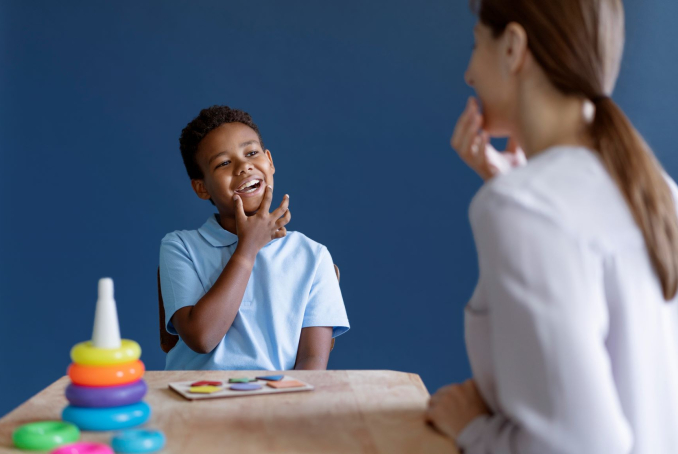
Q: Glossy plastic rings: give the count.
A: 7